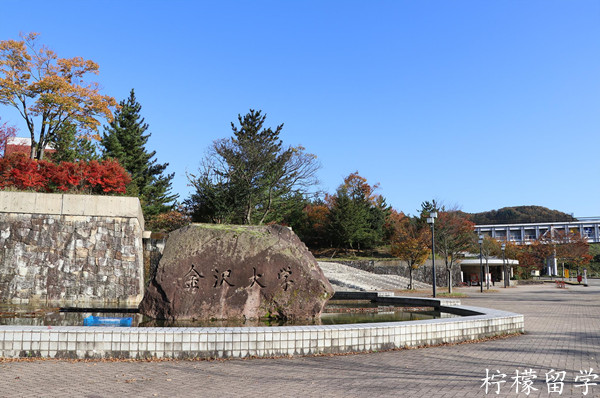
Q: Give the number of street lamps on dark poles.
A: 3